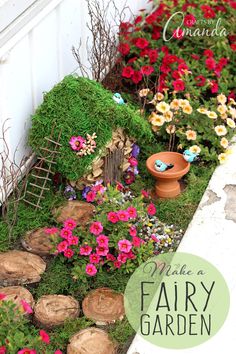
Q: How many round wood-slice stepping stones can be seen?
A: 7